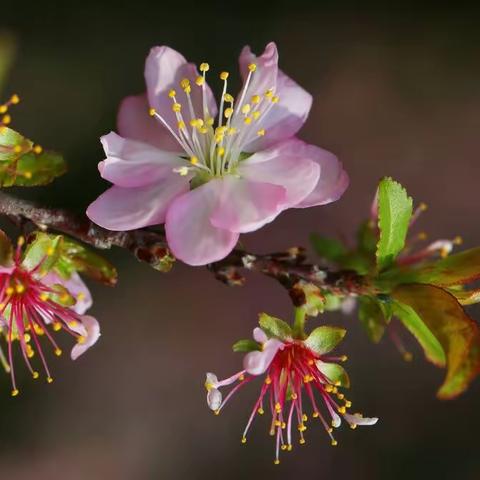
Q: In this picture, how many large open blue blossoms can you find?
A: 0